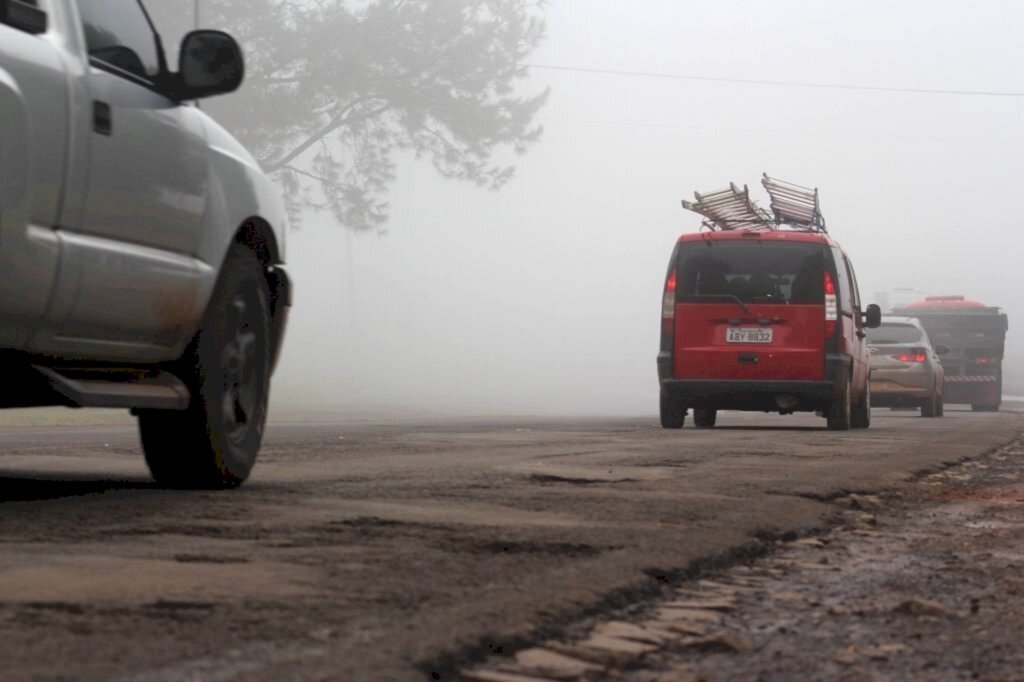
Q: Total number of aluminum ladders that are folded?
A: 2